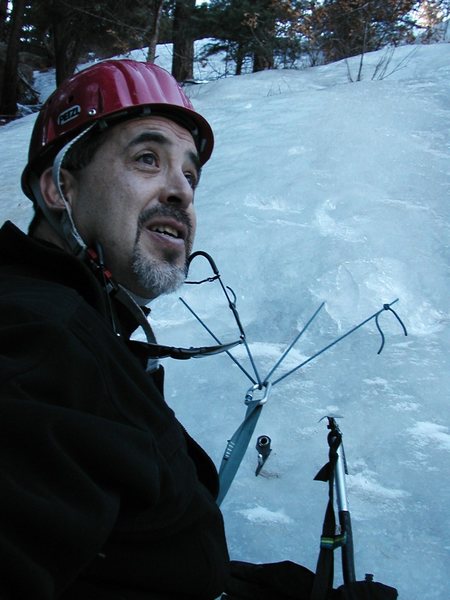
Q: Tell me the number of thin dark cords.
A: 4